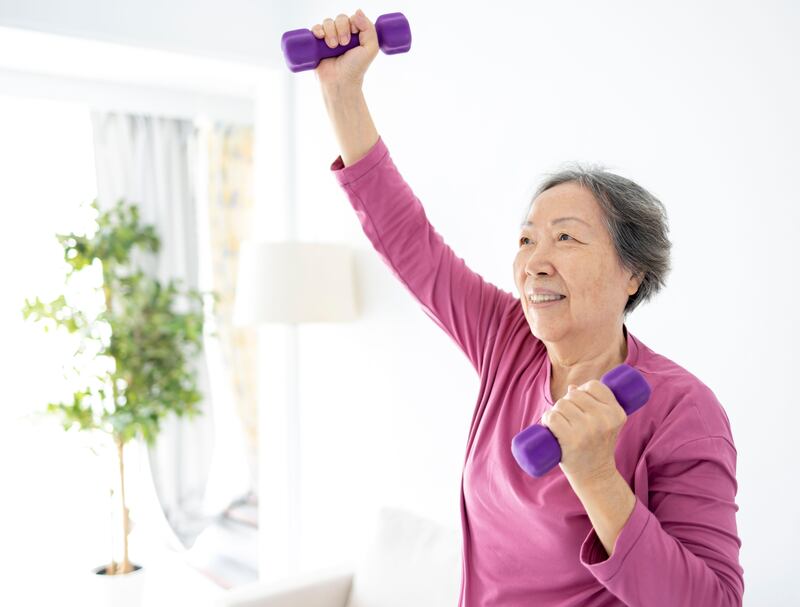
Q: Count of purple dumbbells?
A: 2